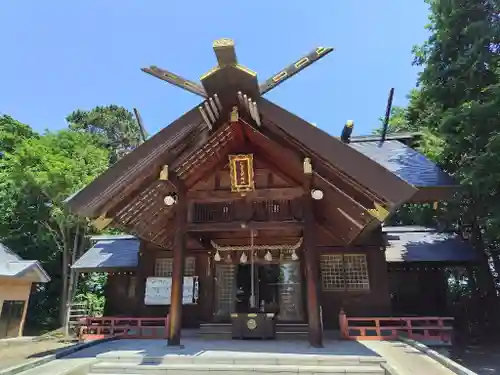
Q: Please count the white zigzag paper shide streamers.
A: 4